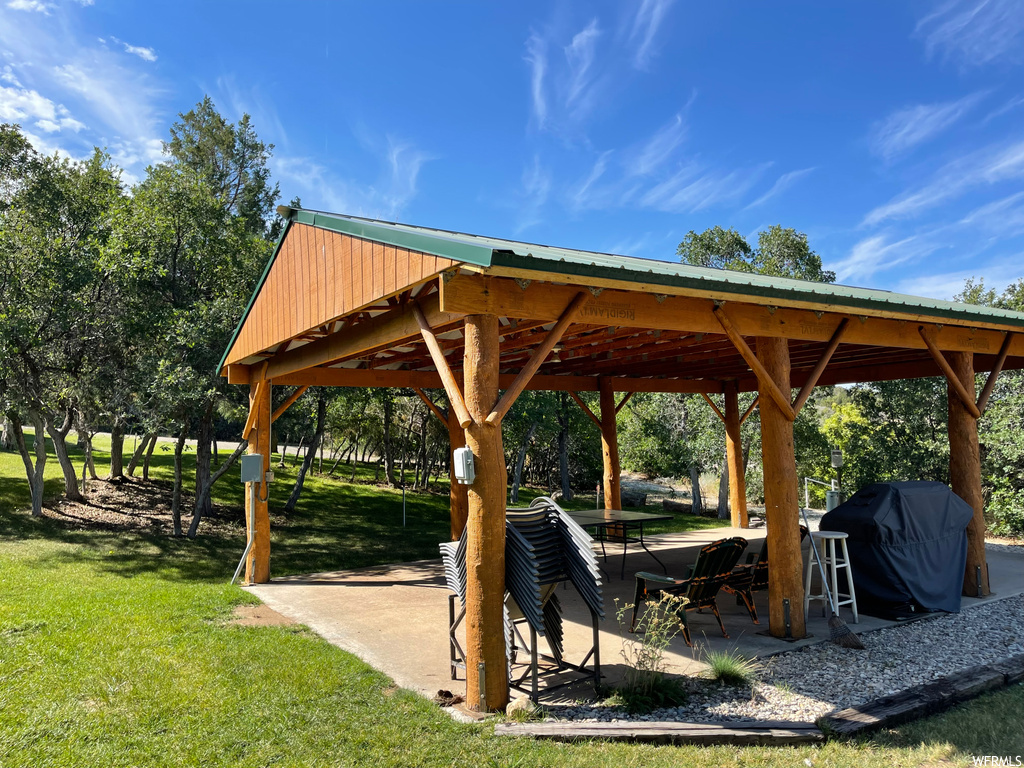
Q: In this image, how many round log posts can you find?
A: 7